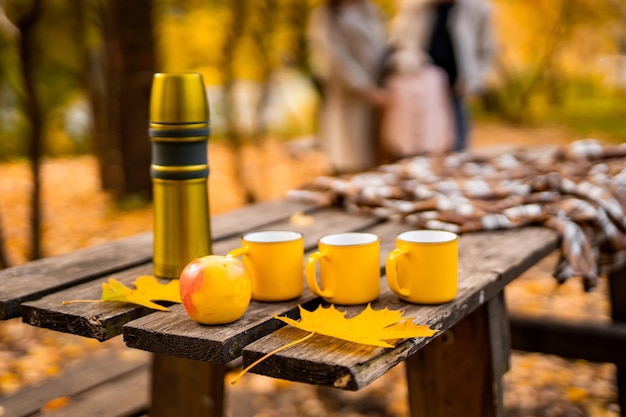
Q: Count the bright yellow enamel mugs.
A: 3